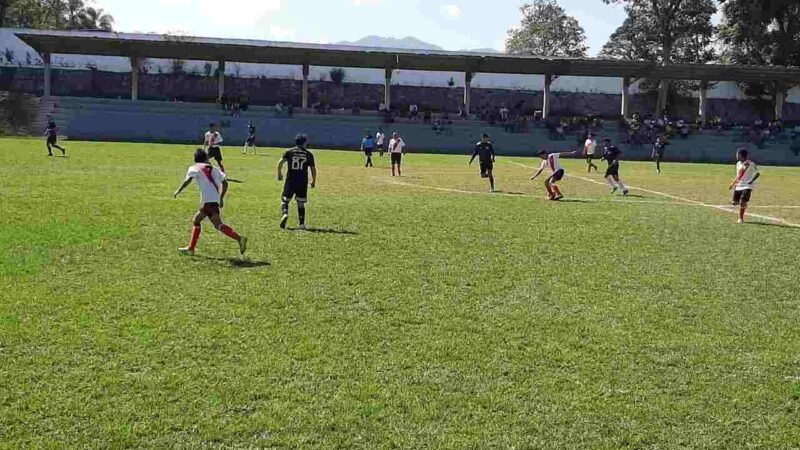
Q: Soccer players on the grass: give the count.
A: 14